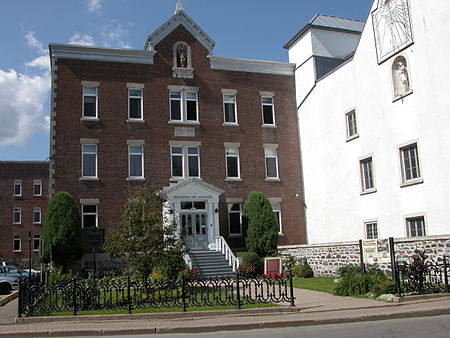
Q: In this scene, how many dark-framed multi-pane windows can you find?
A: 5